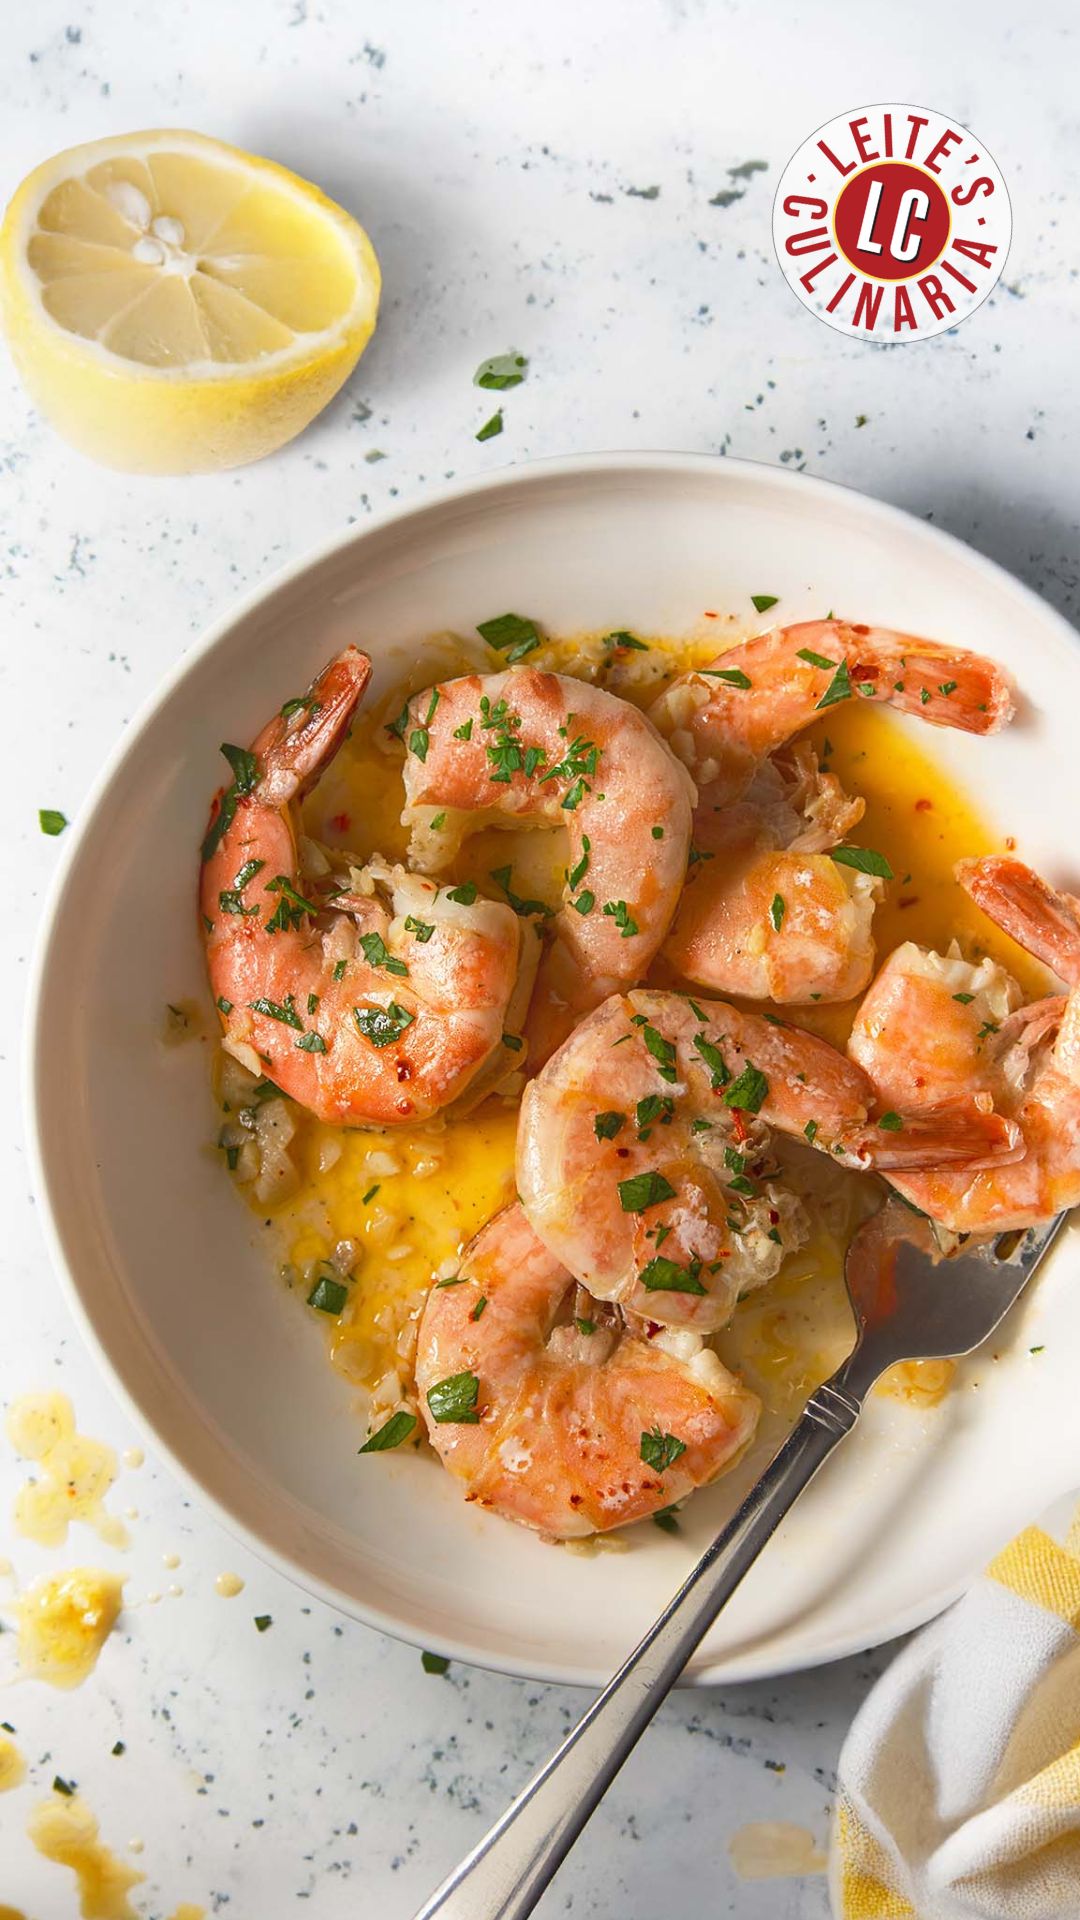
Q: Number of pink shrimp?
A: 6